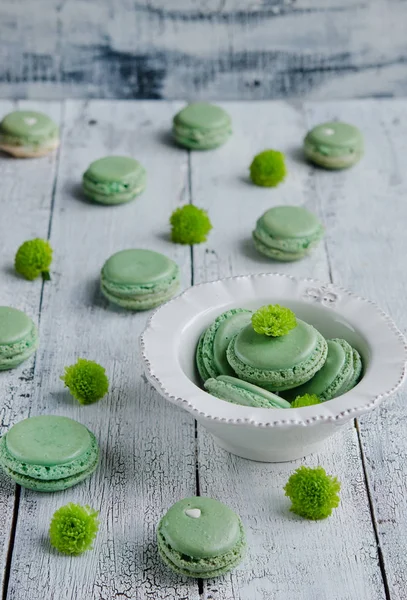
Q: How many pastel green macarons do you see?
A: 13